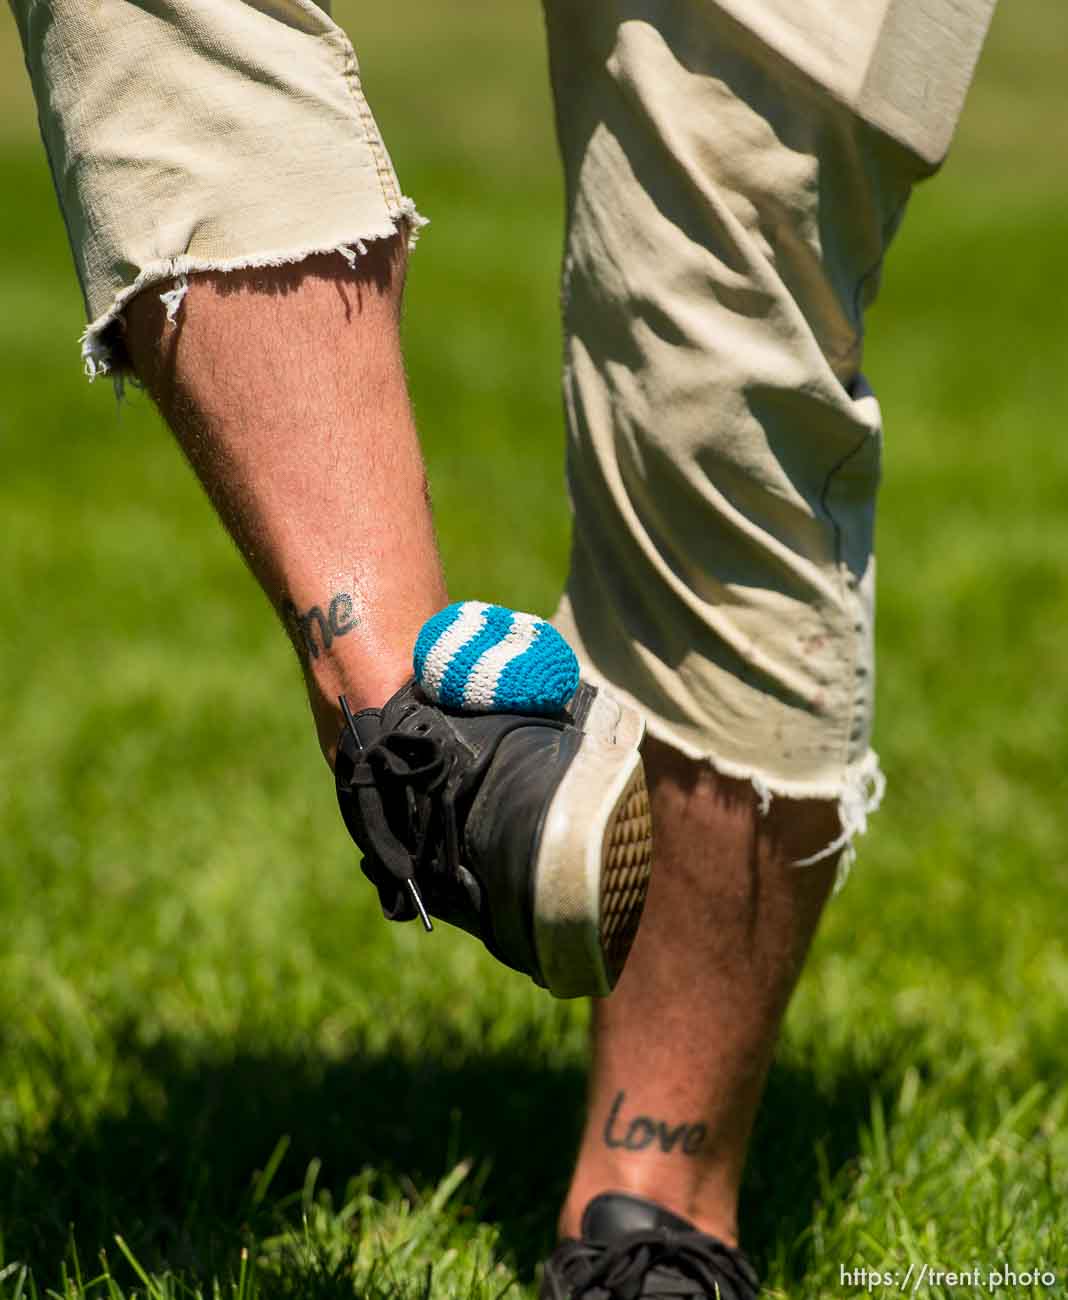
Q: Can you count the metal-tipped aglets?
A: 2